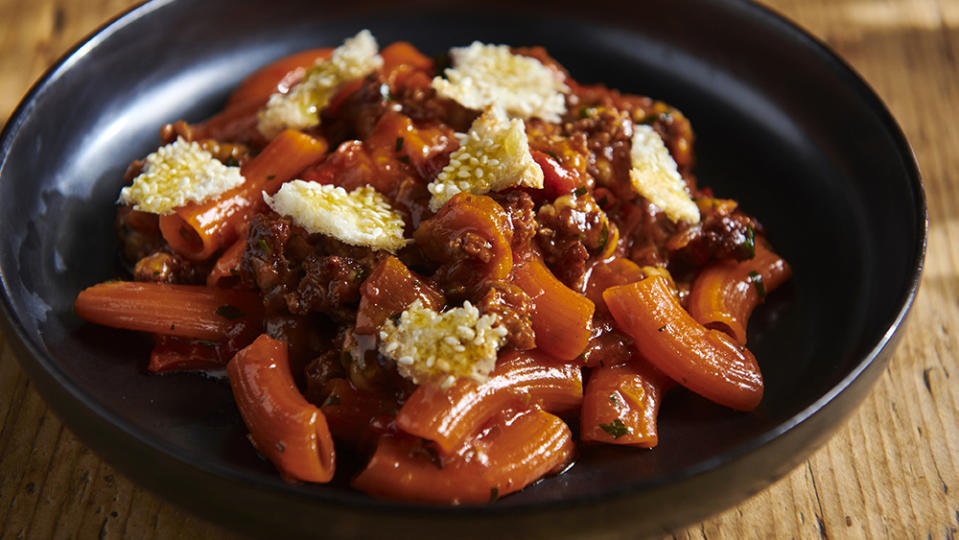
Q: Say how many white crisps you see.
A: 7